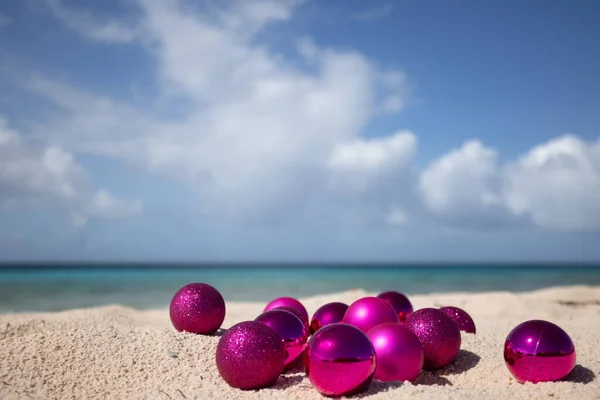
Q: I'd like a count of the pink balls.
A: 12